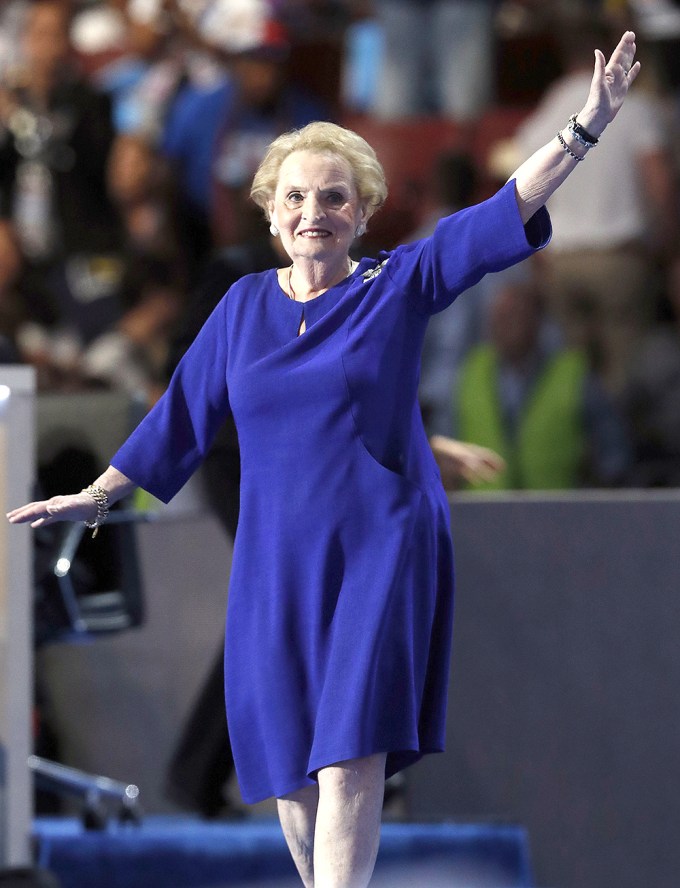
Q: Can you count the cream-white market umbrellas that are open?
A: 0